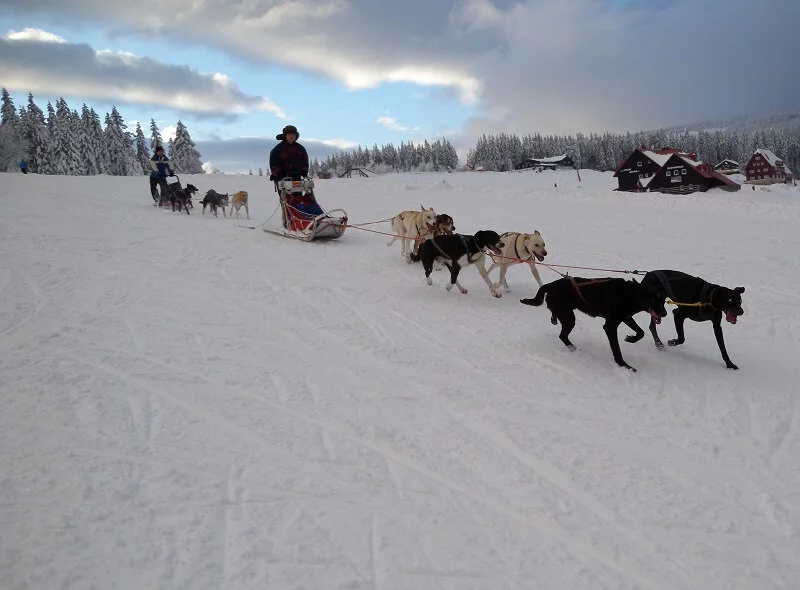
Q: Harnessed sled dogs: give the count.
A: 9